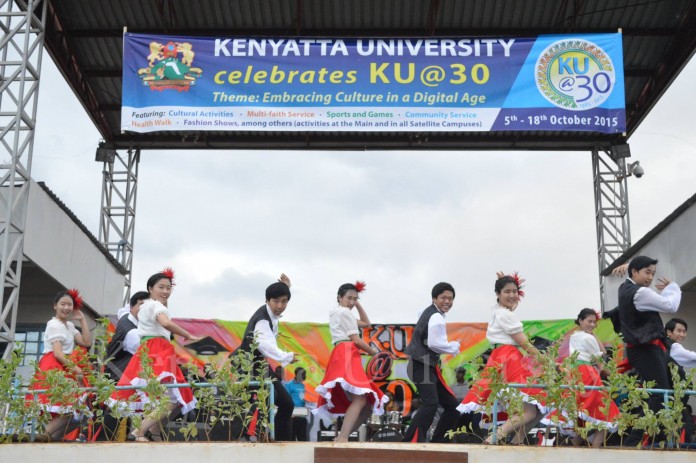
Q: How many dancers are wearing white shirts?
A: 10